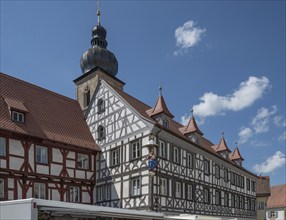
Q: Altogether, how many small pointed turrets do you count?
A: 4